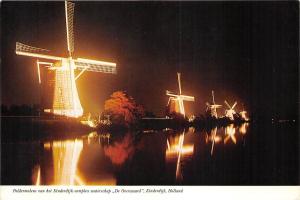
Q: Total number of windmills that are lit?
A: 5